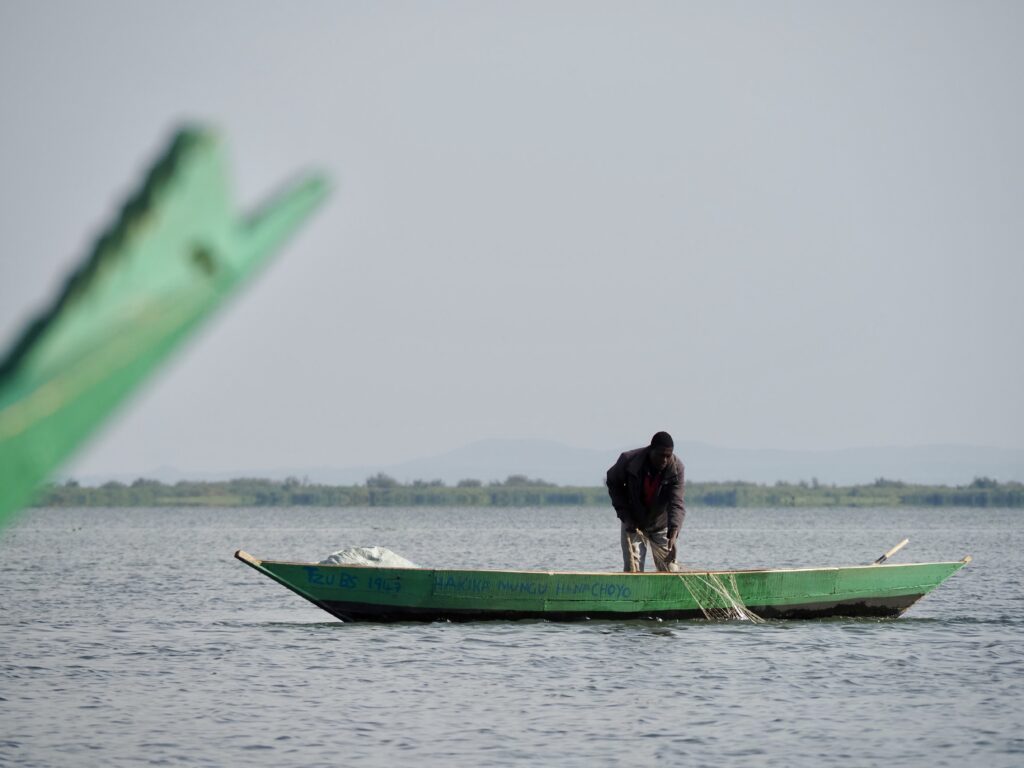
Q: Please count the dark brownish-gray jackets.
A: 1